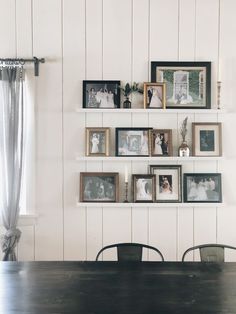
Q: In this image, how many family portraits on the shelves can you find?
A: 11